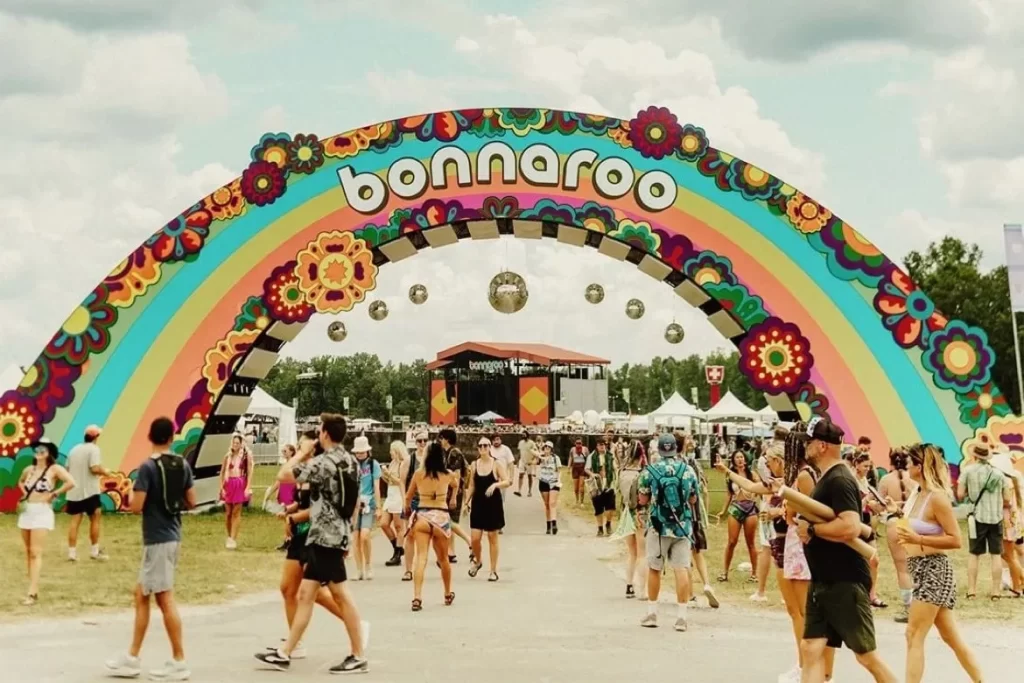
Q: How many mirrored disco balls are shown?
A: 7